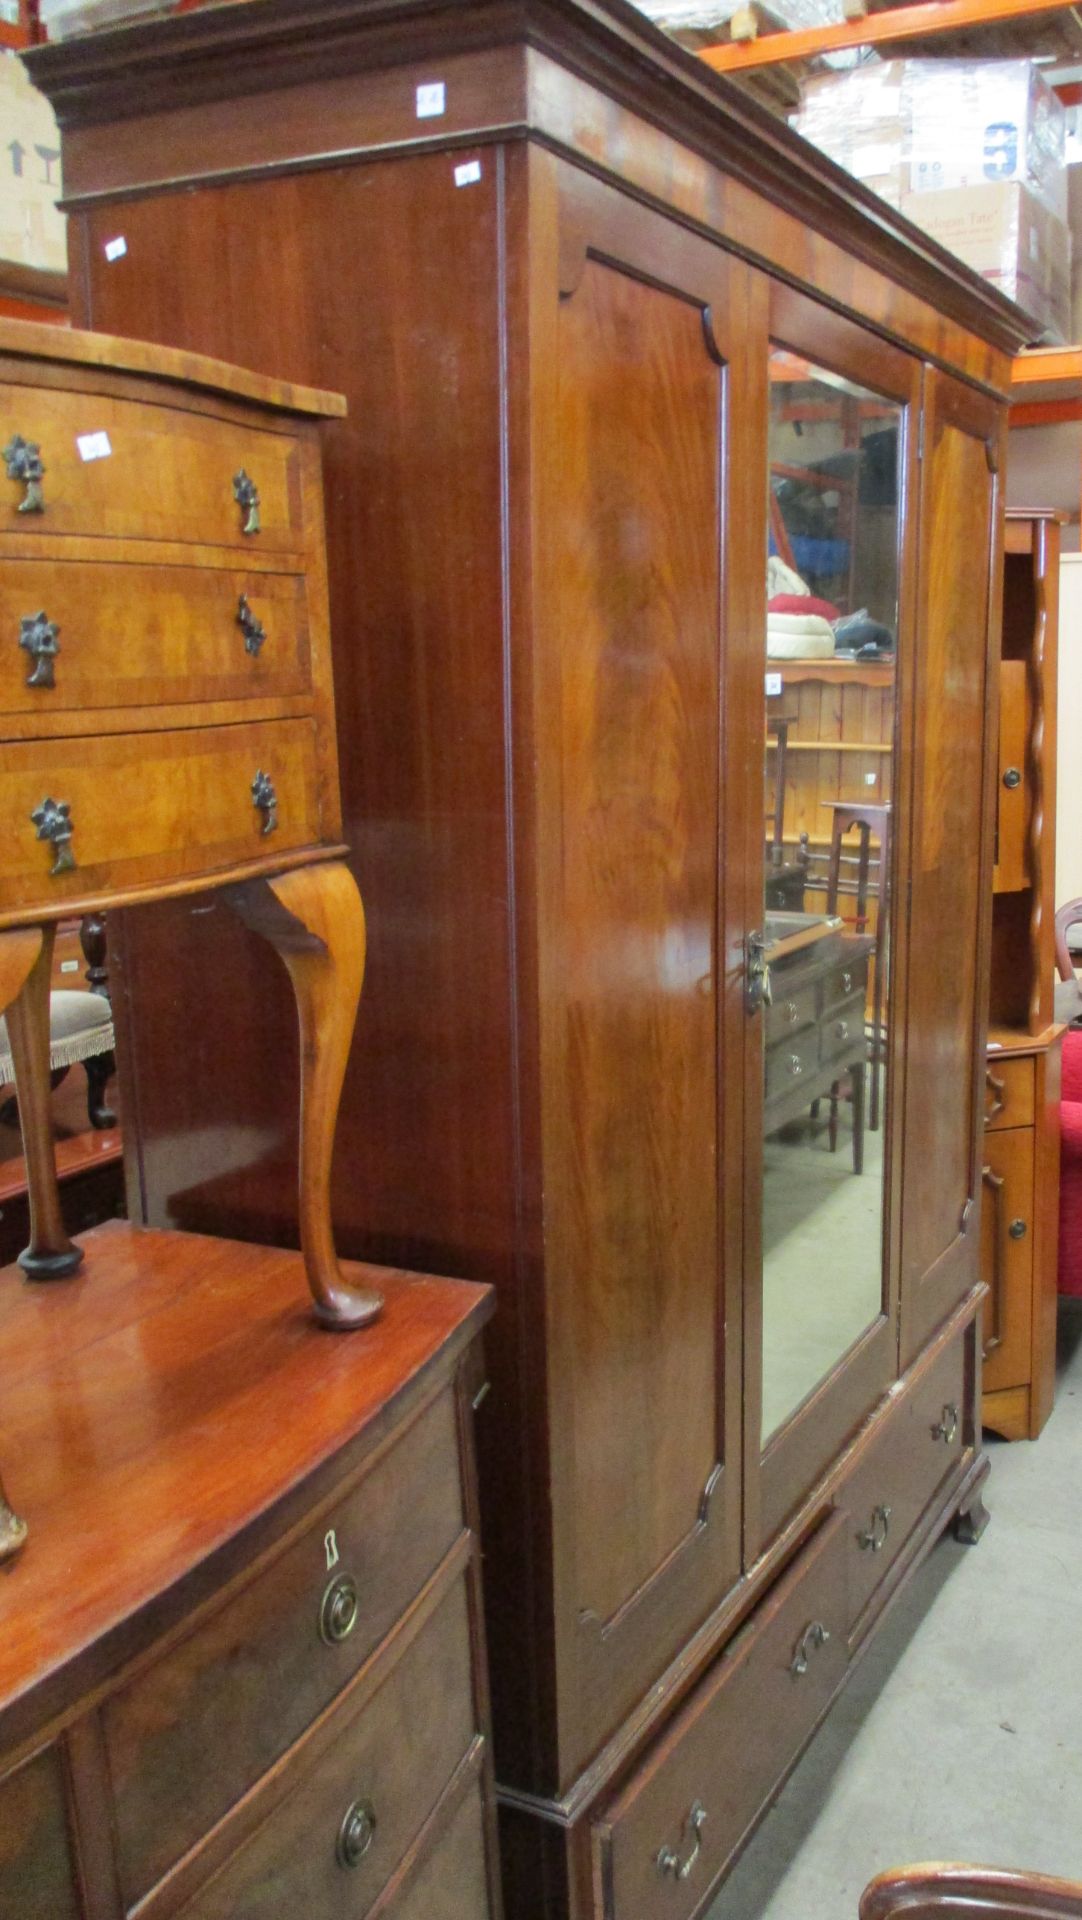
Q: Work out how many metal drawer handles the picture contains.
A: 12